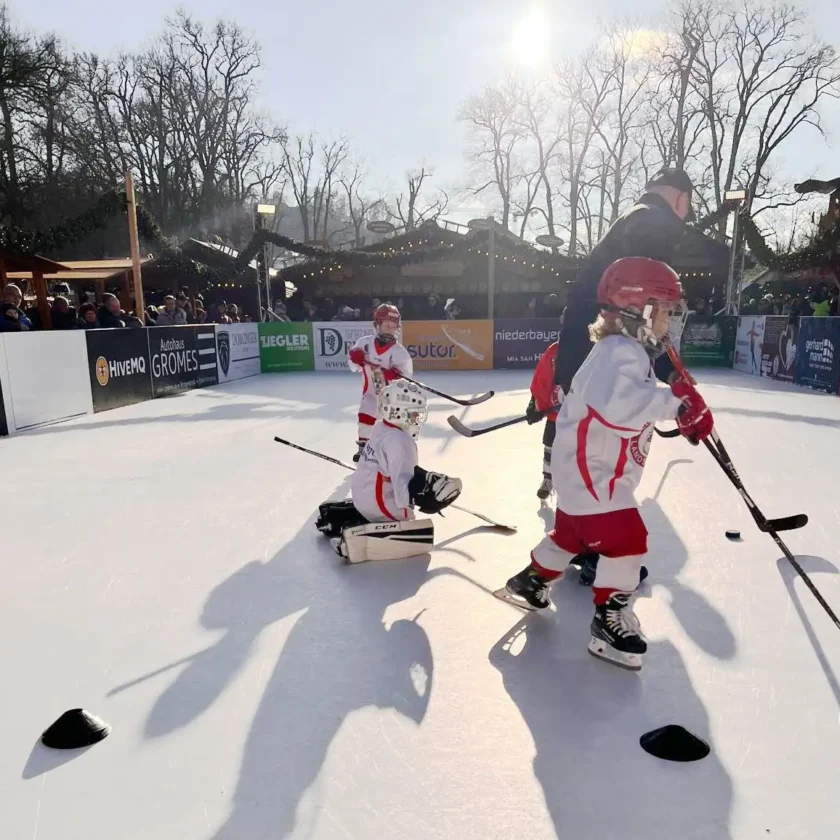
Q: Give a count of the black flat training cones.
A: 2